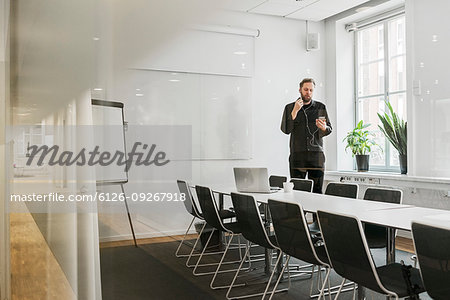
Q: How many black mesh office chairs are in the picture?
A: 10